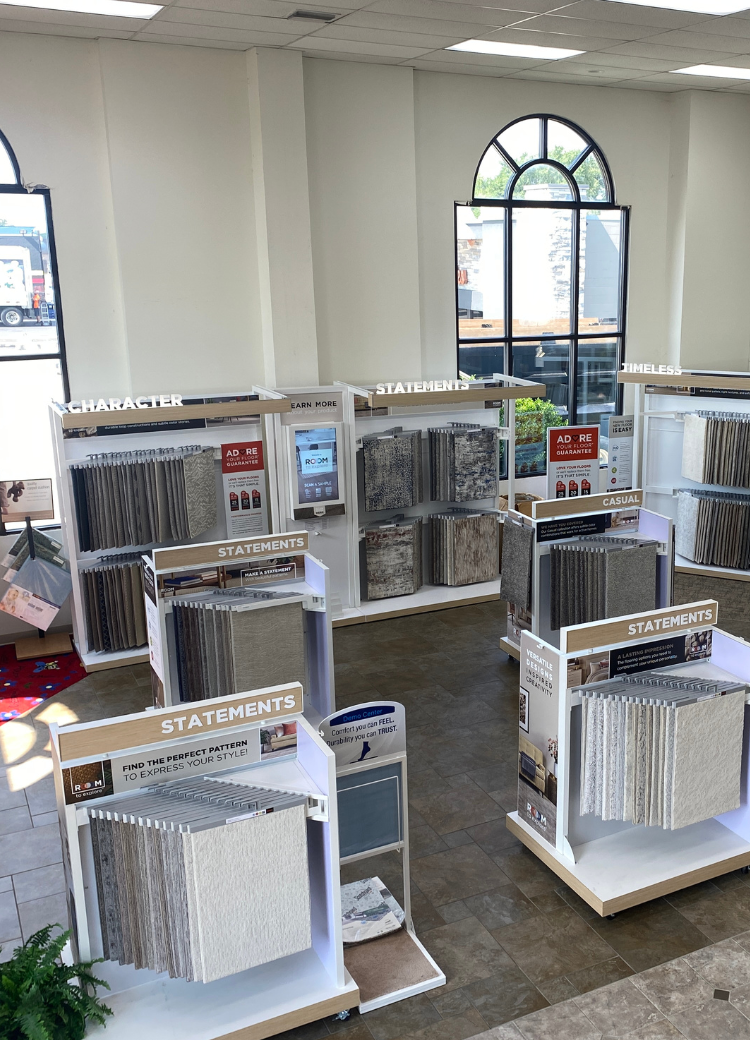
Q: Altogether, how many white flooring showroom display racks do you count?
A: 7